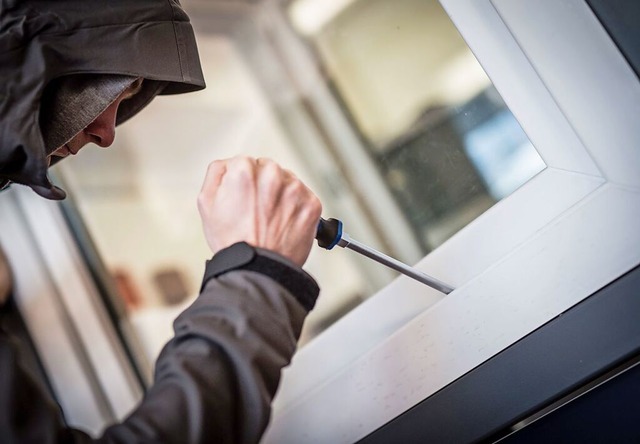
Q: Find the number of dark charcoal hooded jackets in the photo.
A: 1